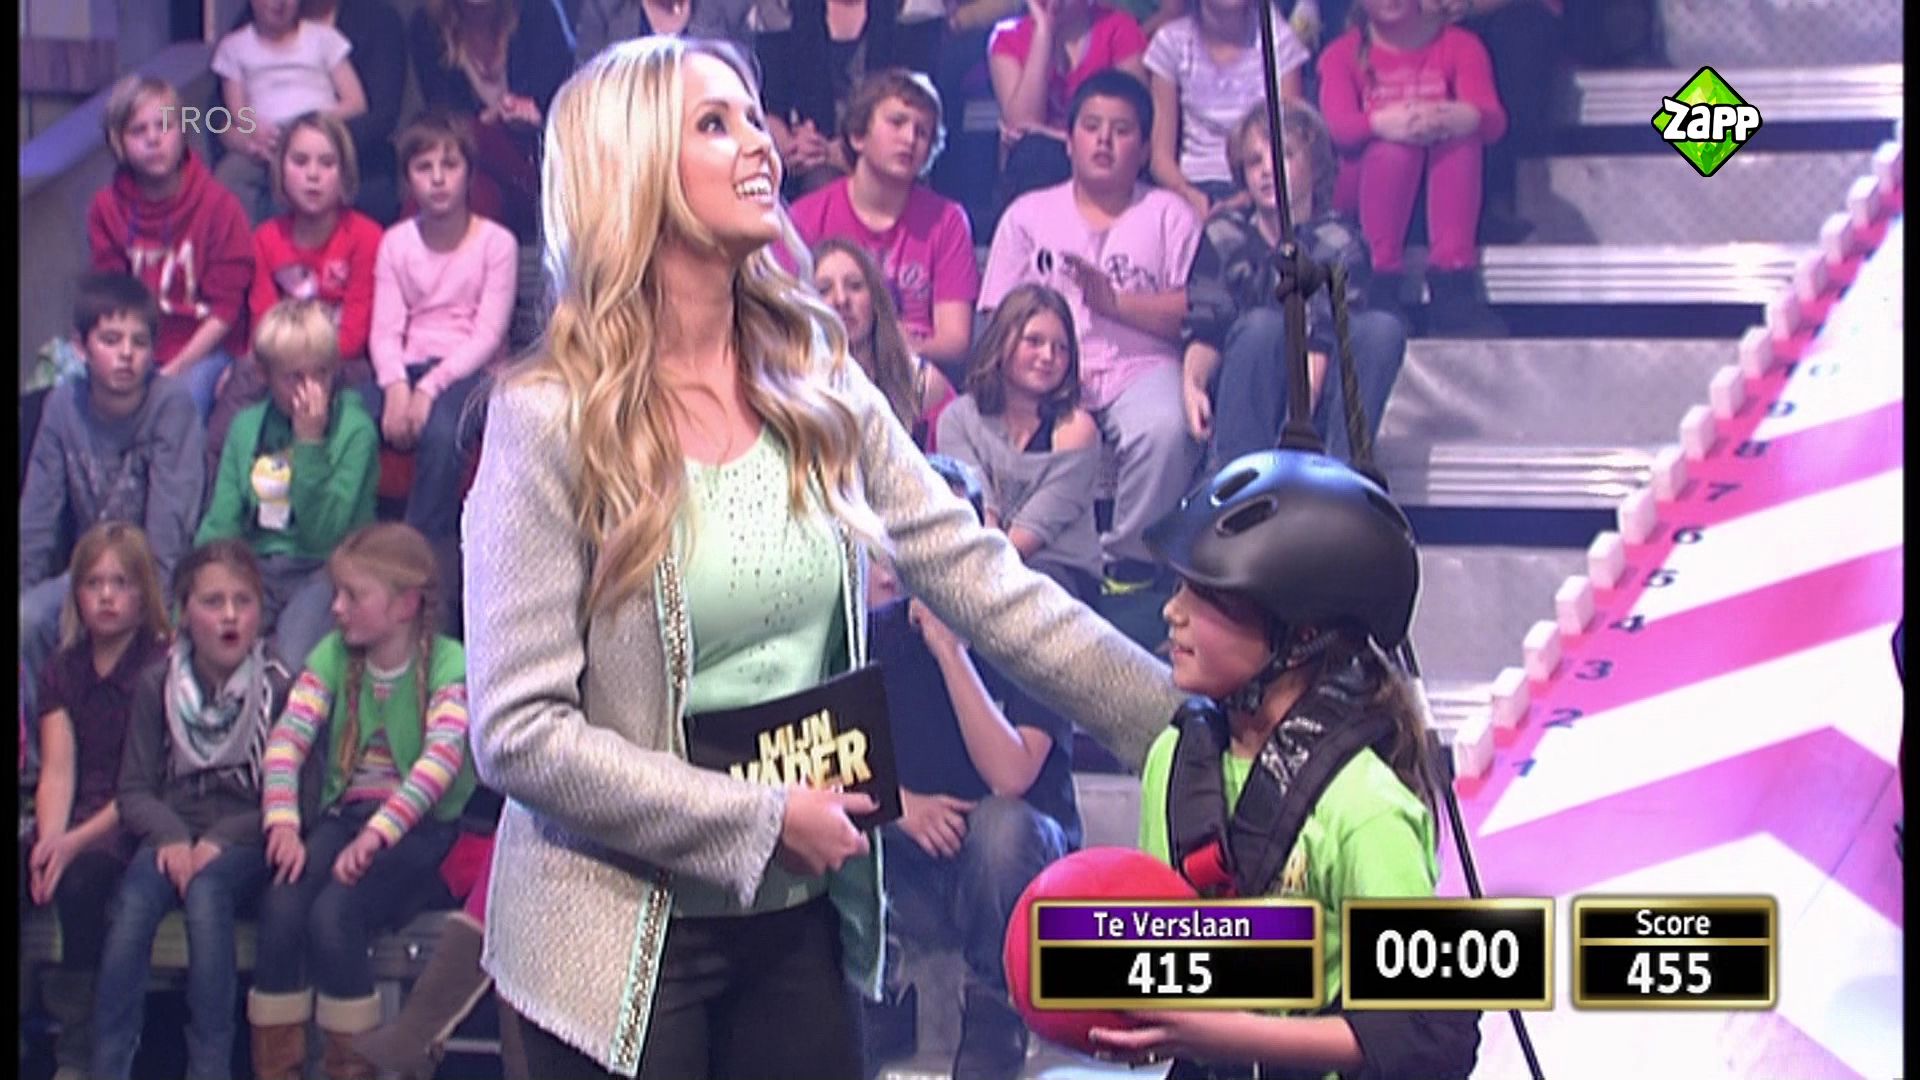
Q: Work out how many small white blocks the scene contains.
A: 15